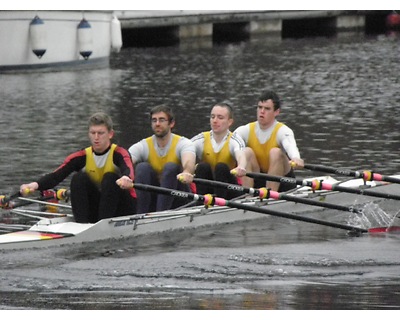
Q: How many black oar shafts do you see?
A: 4